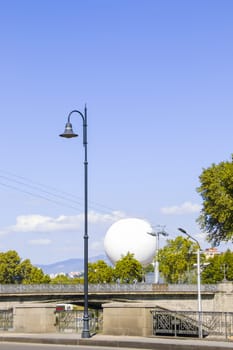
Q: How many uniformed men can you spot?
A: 0